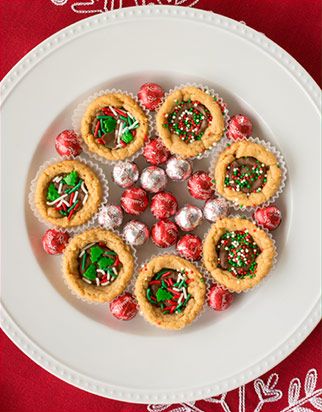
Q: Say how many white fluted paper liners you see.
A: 7